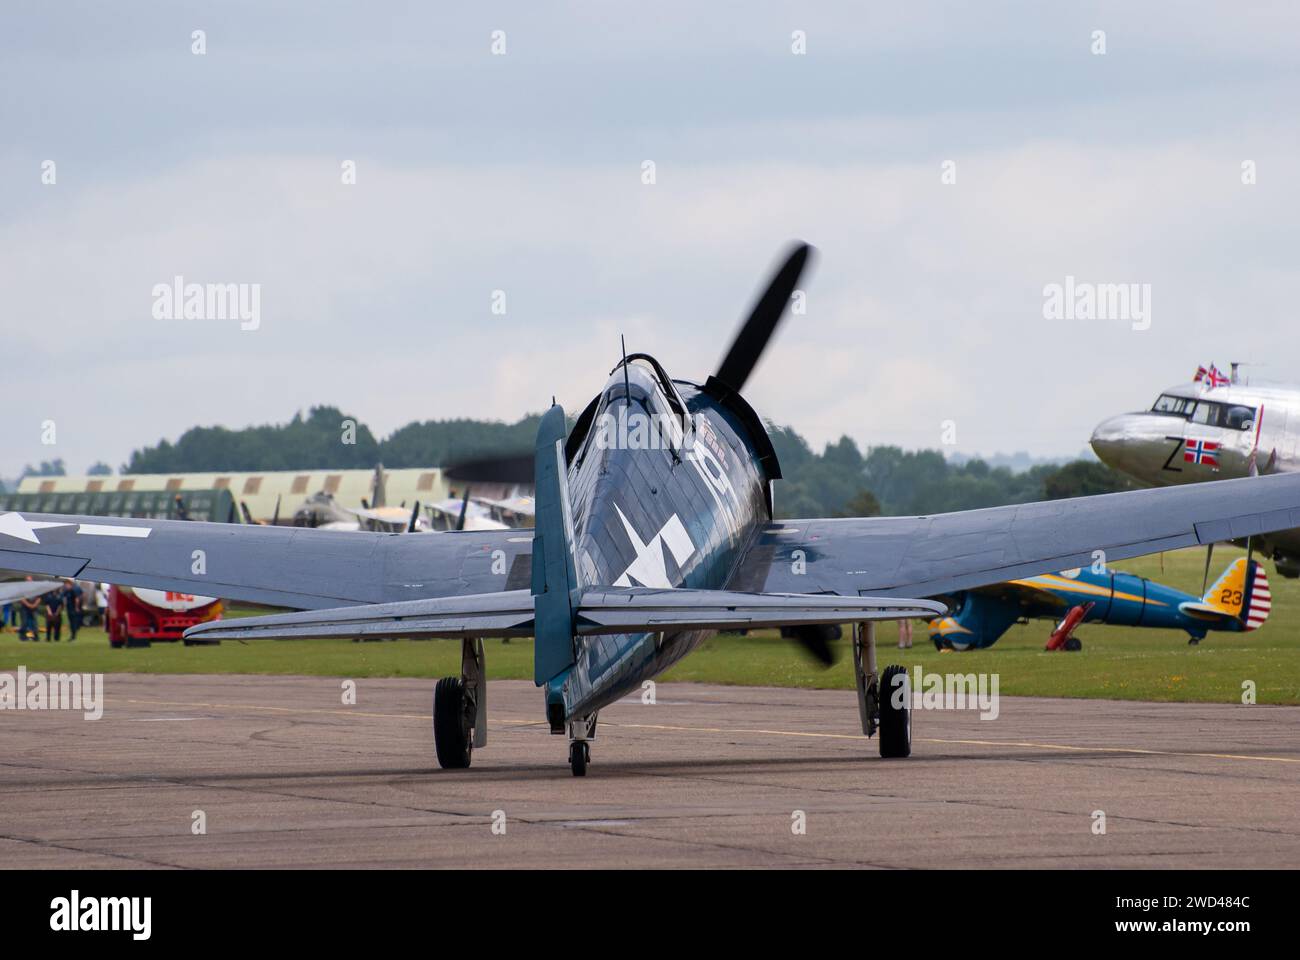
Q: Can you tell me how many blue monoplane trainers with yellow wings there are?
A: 1